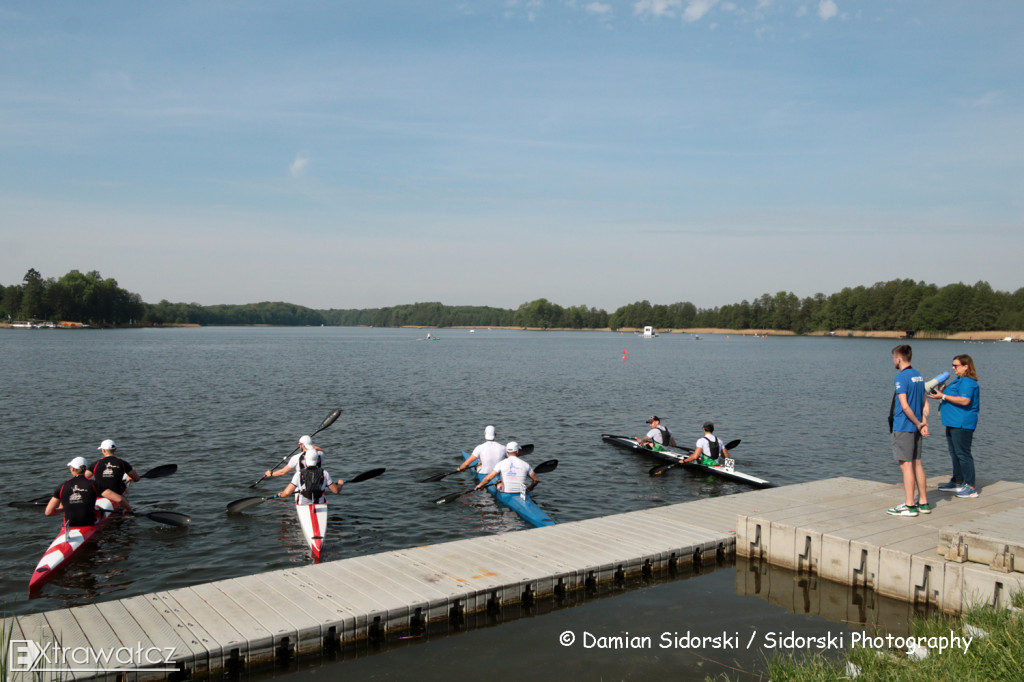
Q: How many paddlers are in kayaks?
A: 8